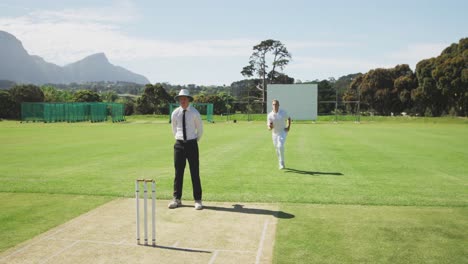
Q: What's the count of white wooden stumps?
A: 3